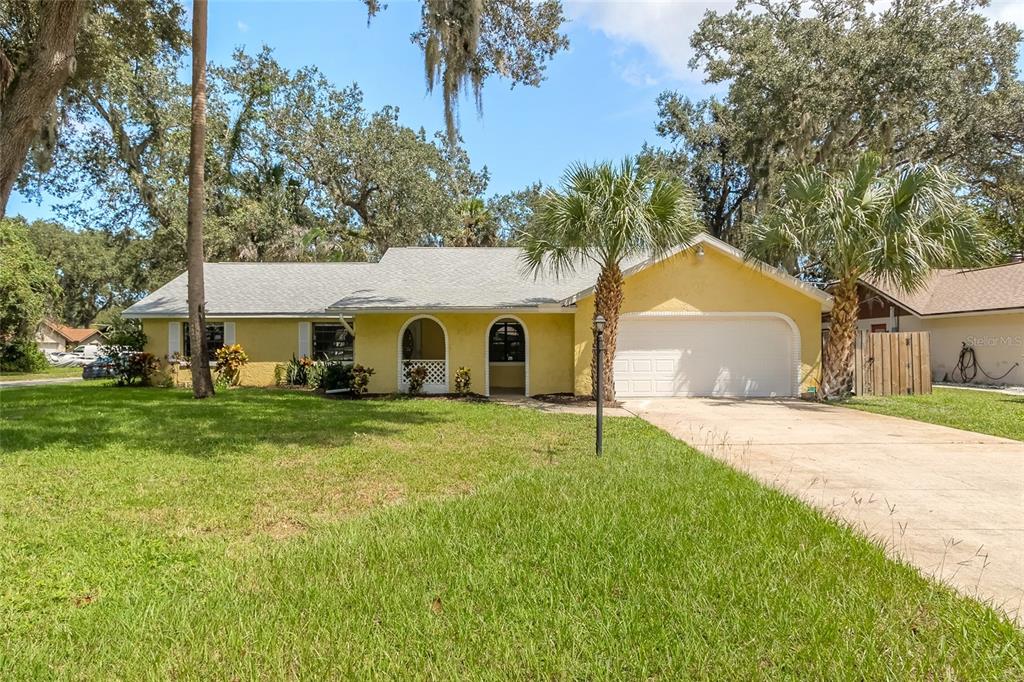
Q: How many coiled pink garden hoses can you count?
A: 0